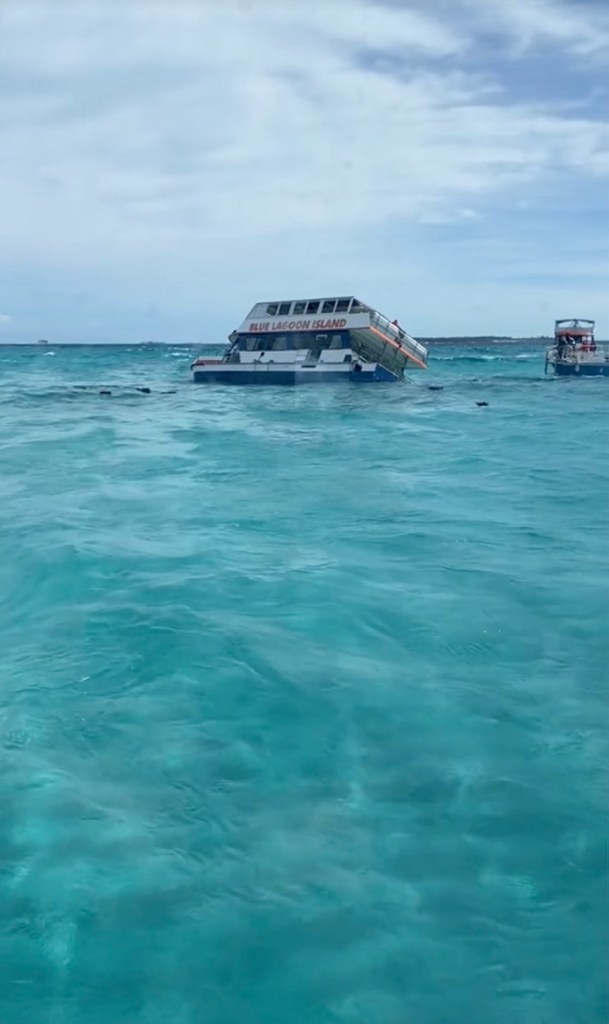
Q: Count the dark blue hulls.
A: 2